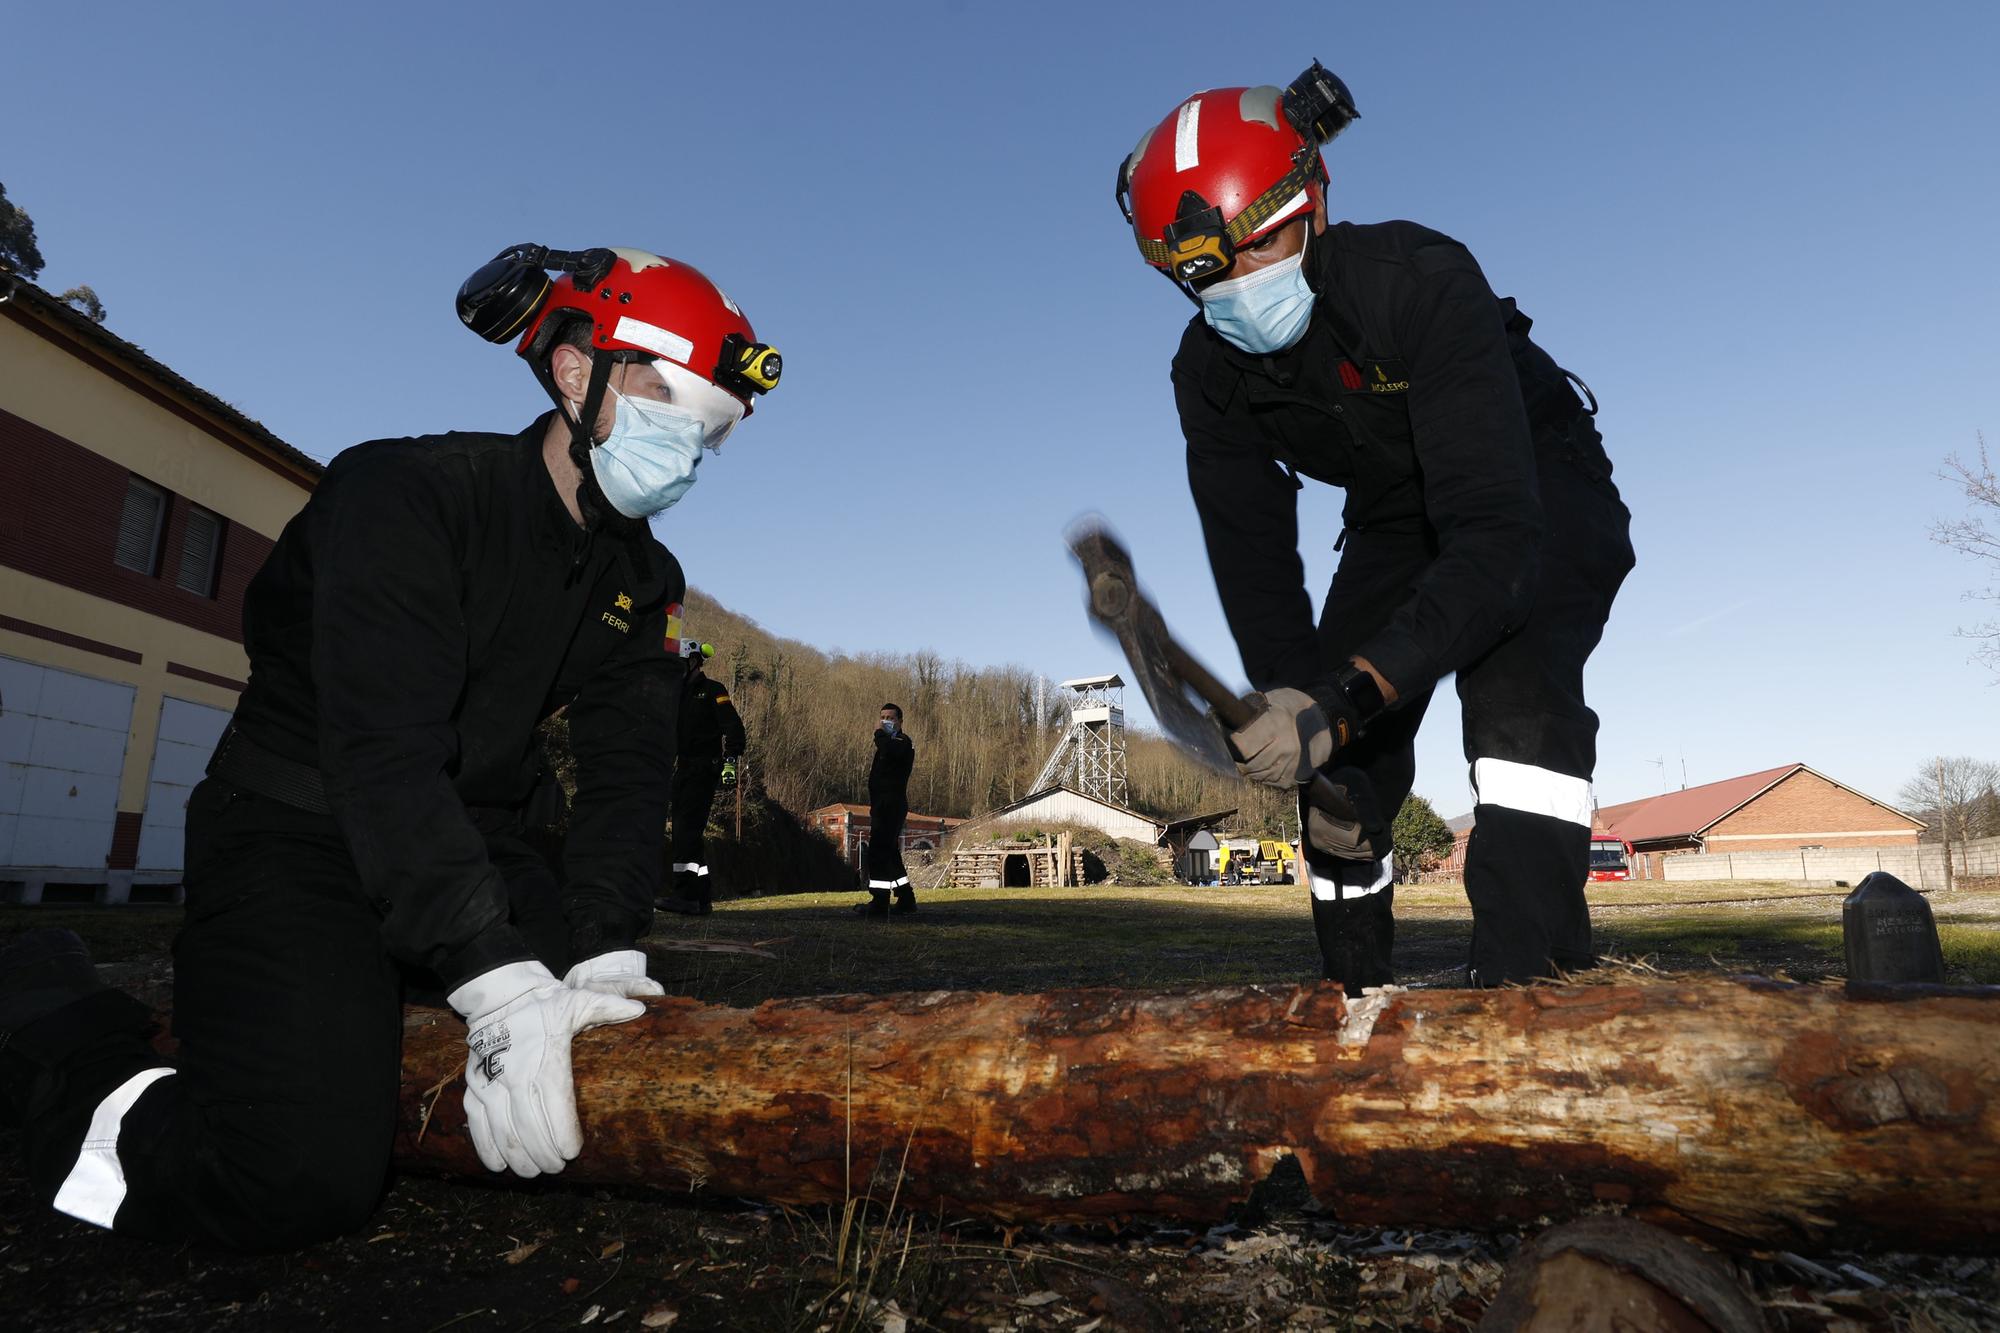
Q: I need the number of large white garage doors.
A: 2